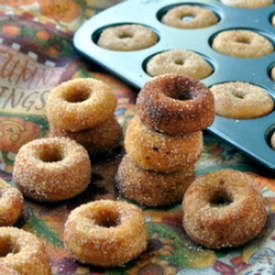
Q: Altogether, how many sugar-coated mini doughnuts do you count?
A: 10